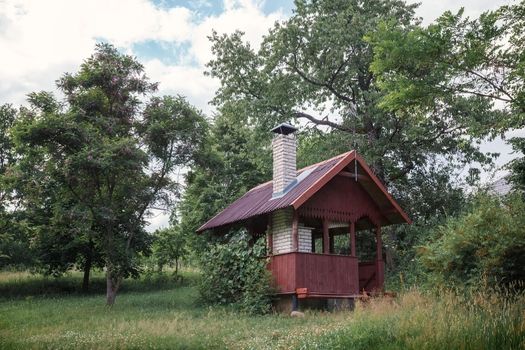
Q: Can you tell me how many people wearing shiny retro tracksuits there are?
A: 0